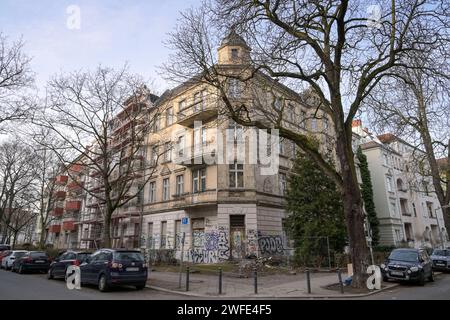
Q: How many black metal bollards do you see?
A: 5